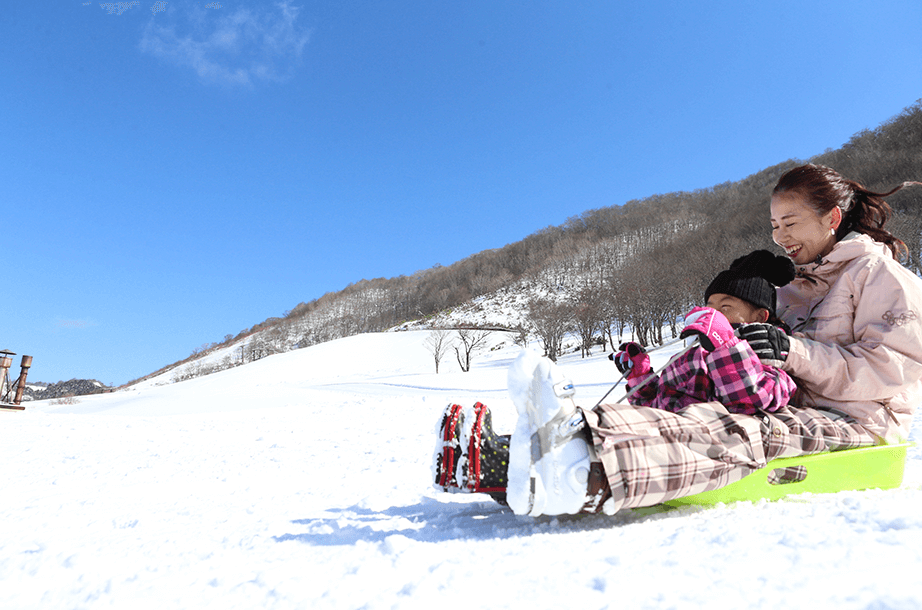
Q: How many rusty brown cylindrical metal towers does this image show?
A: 2